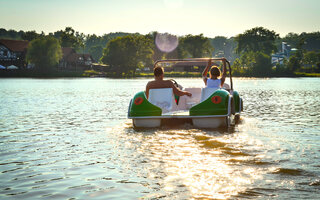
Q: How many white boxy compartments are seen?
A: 2